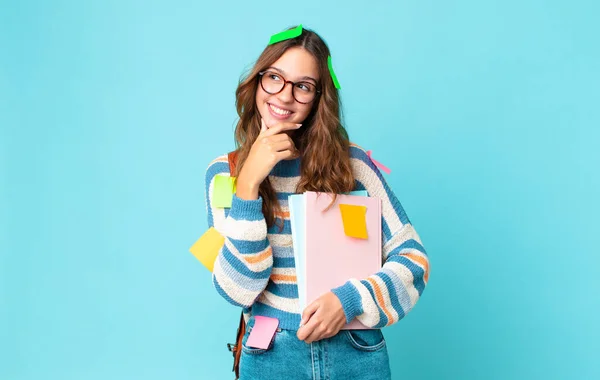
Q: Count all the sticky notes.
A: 7